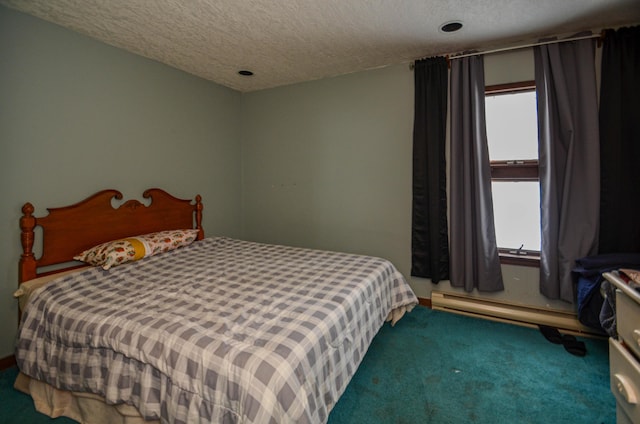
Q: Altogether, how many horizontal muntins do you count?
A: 1